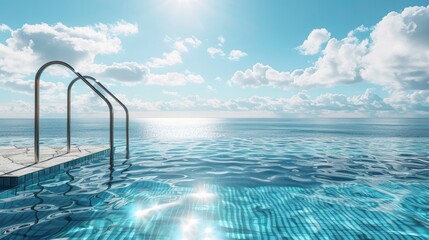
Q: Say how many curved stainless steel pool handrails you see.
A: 2